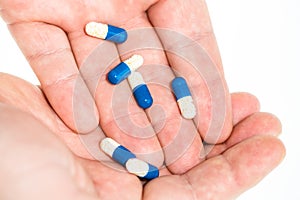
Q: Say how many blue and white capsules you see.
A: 6